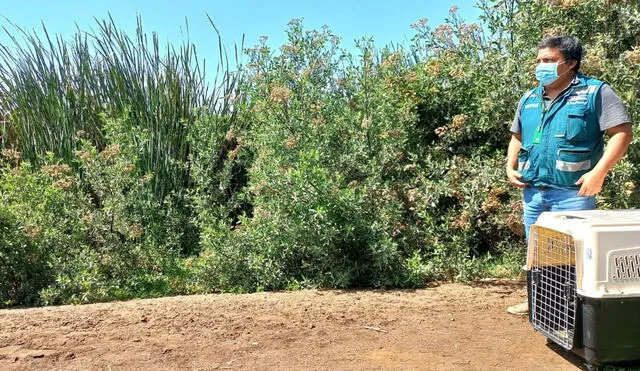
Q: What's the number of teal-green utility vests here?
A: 1